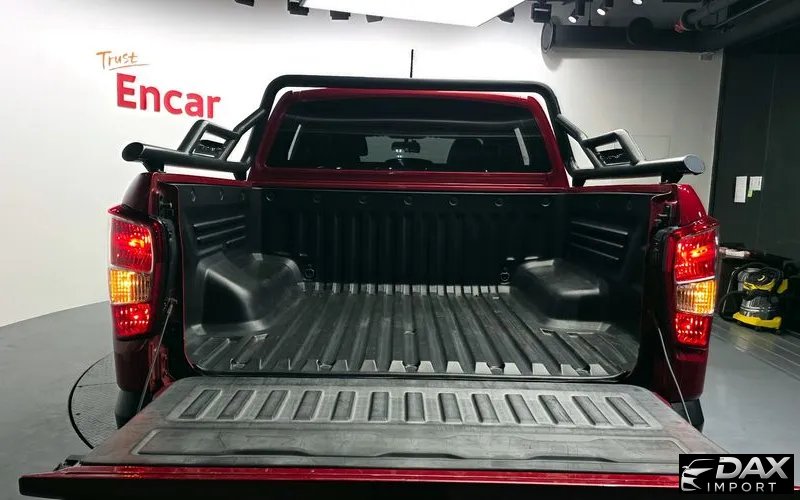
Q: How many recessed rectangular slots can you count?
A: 13